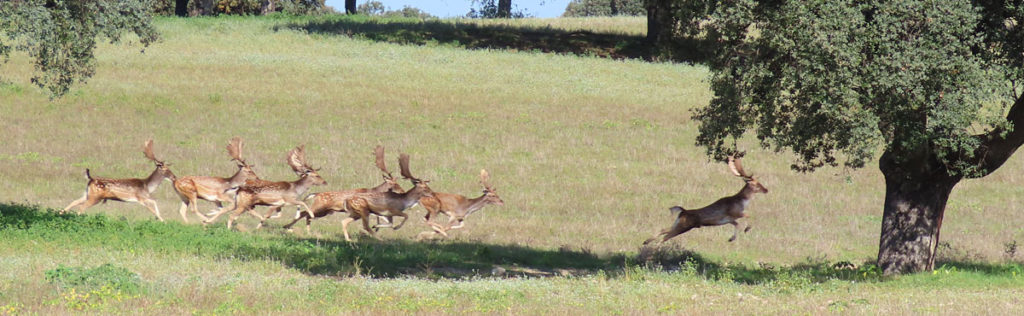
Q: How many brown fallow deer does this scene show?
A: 7